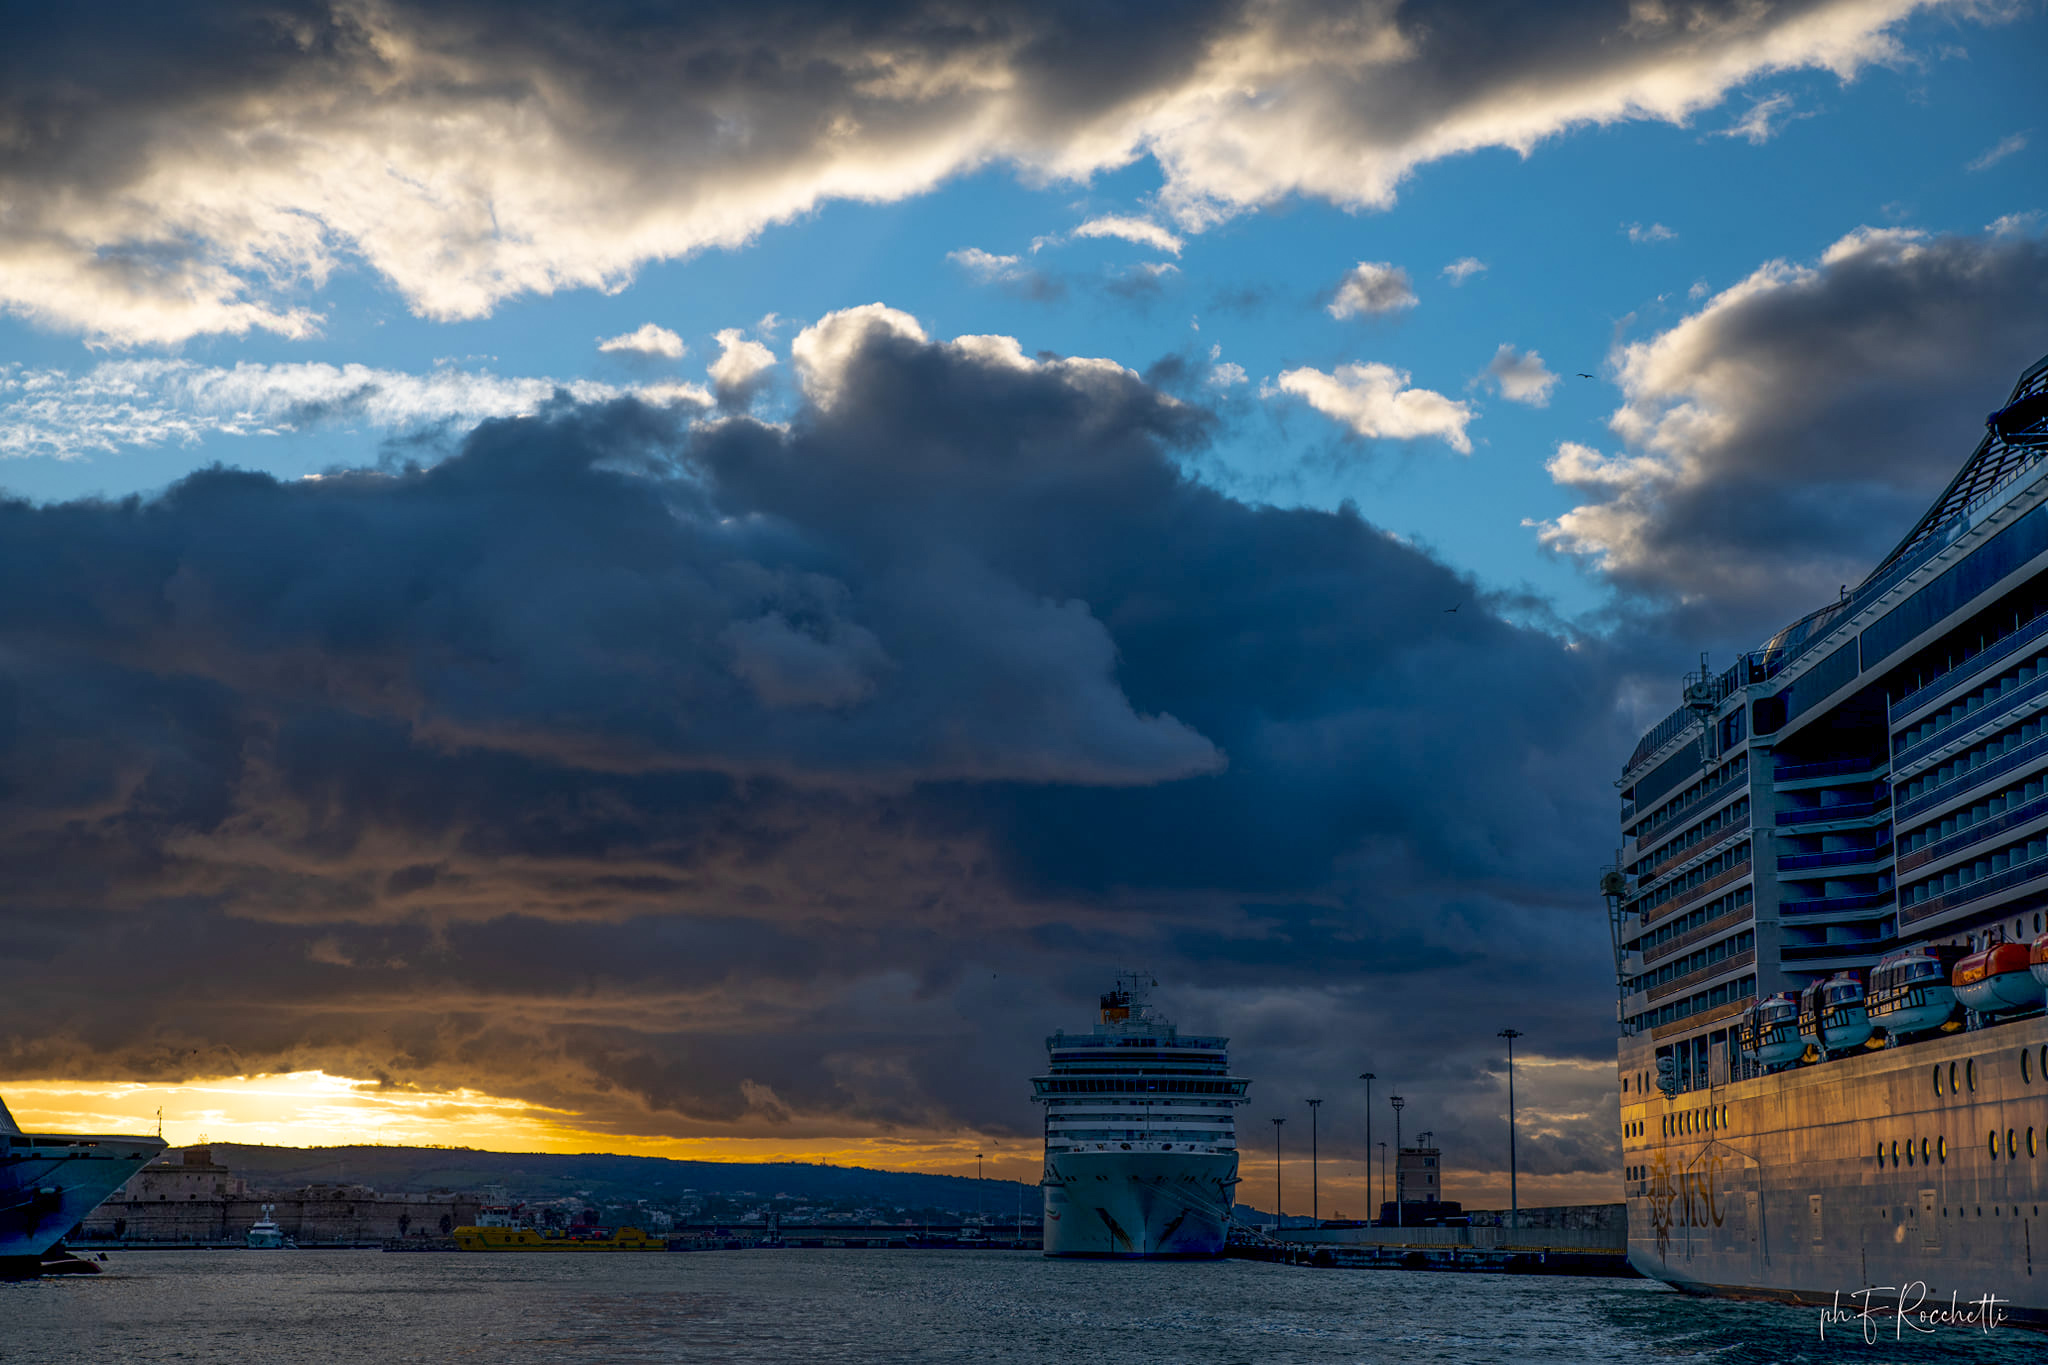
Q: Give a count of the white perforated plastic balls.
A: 0